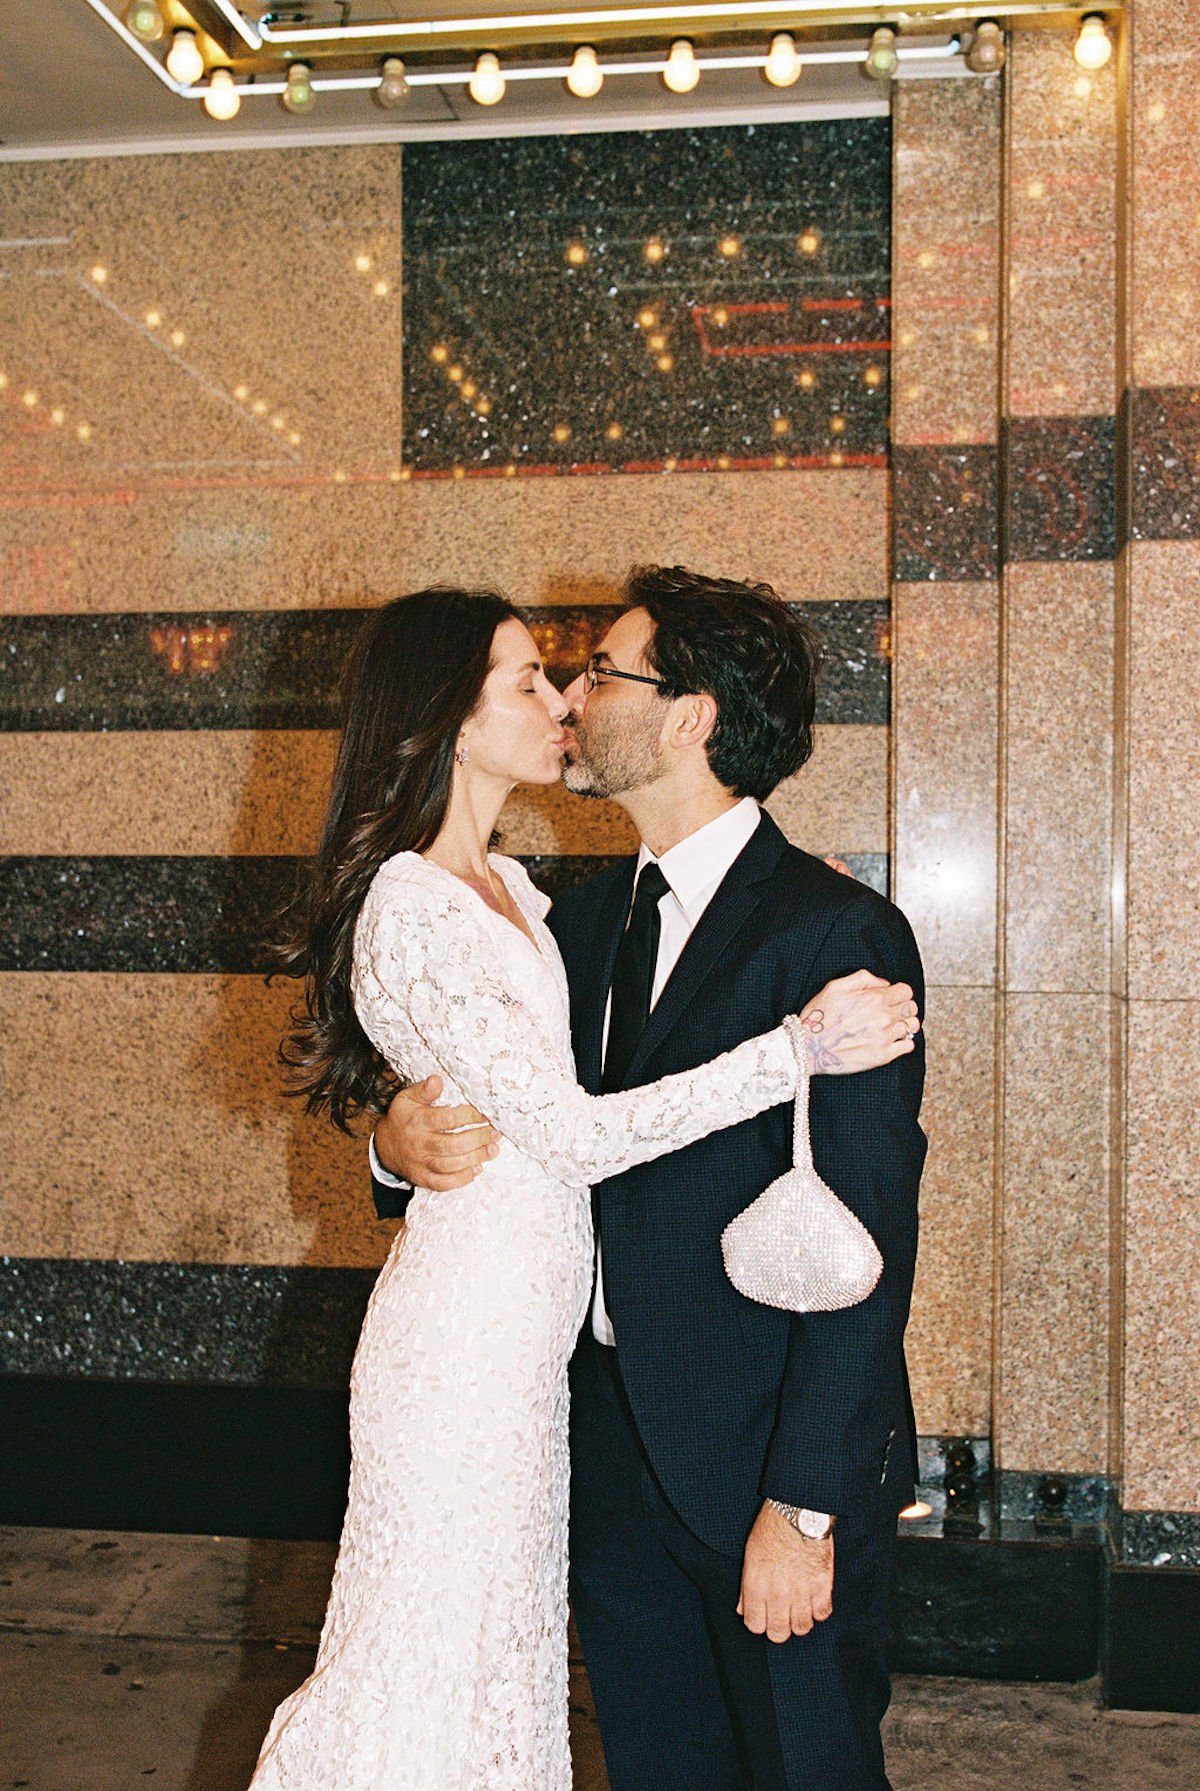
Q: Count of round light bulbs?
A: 12